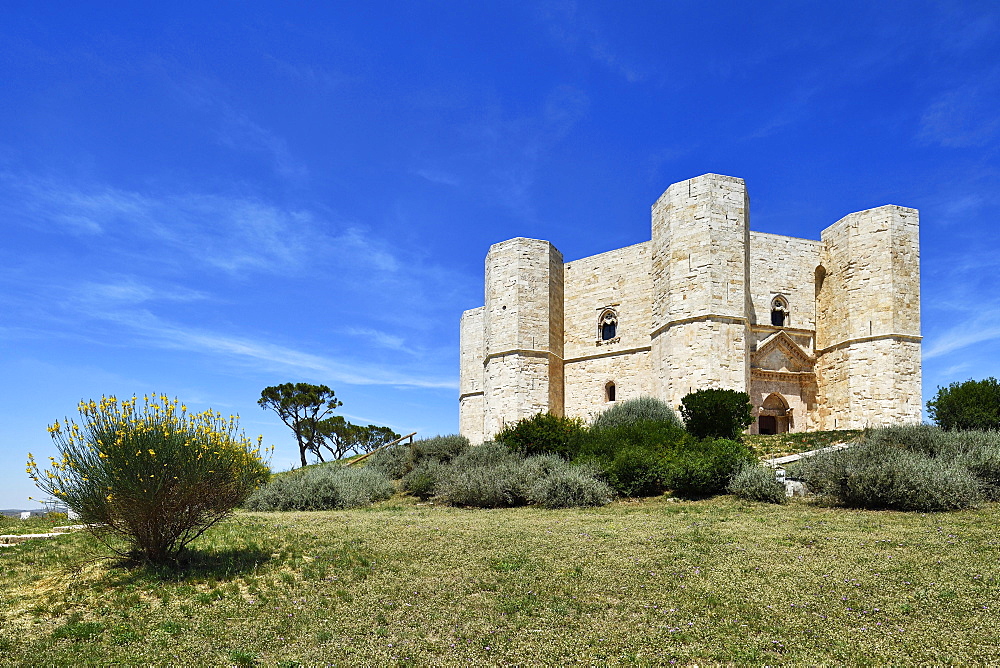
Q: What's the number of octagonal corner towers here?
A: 4